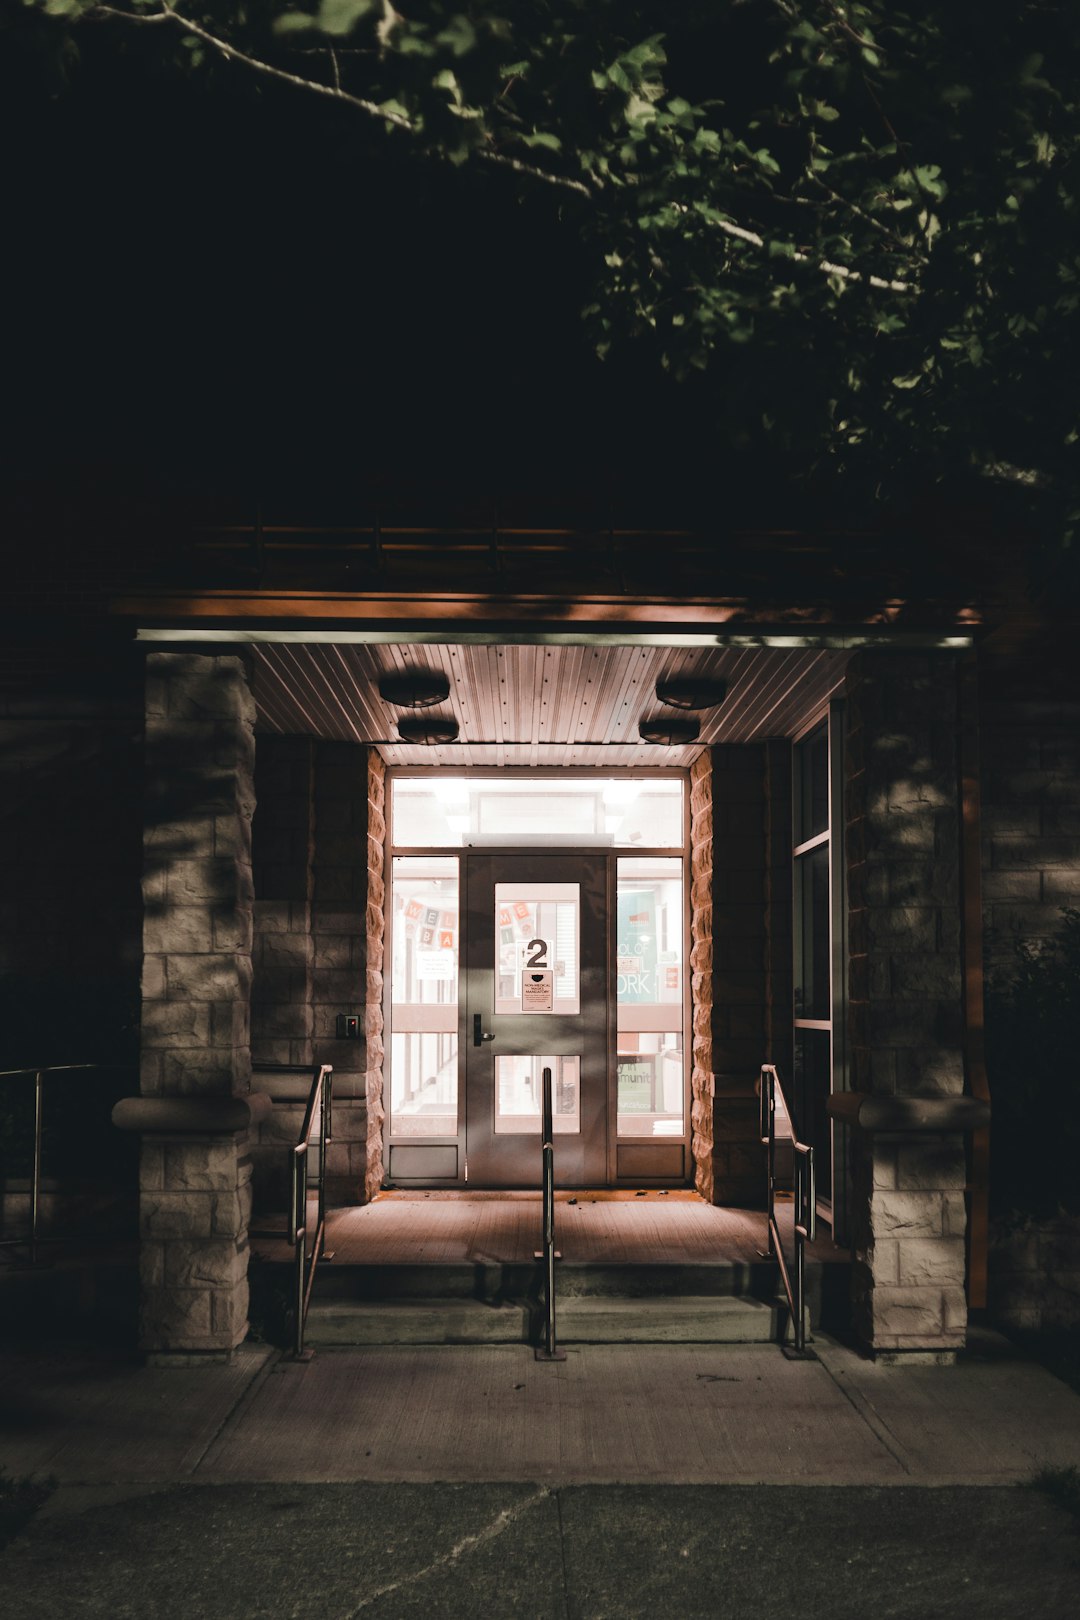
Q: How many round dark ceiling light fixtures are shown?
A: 4